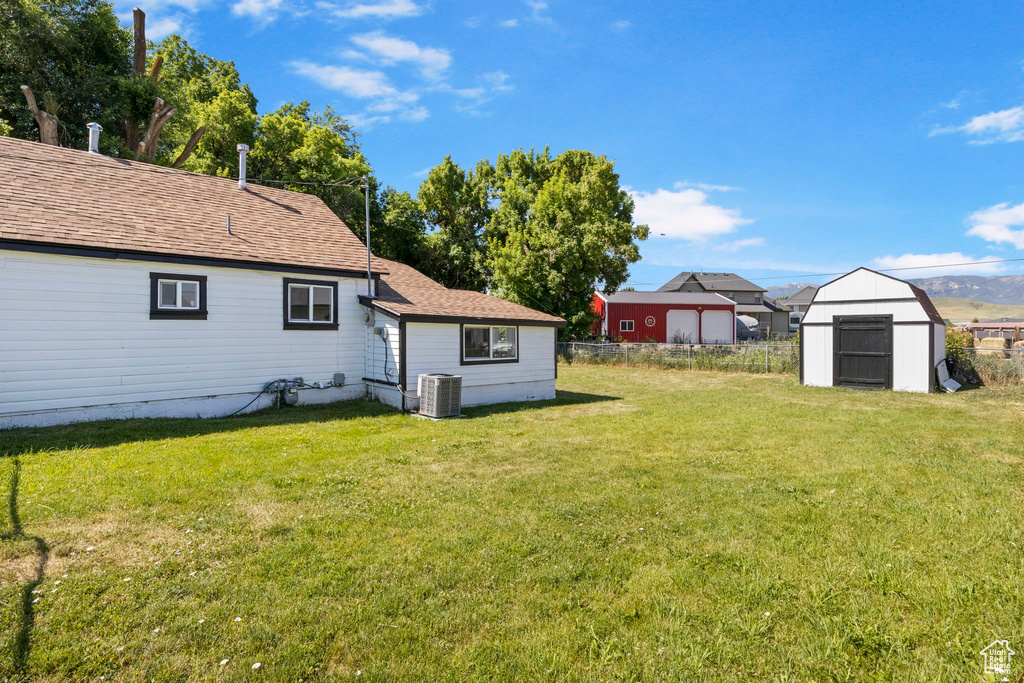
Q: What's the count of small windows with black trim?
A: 3